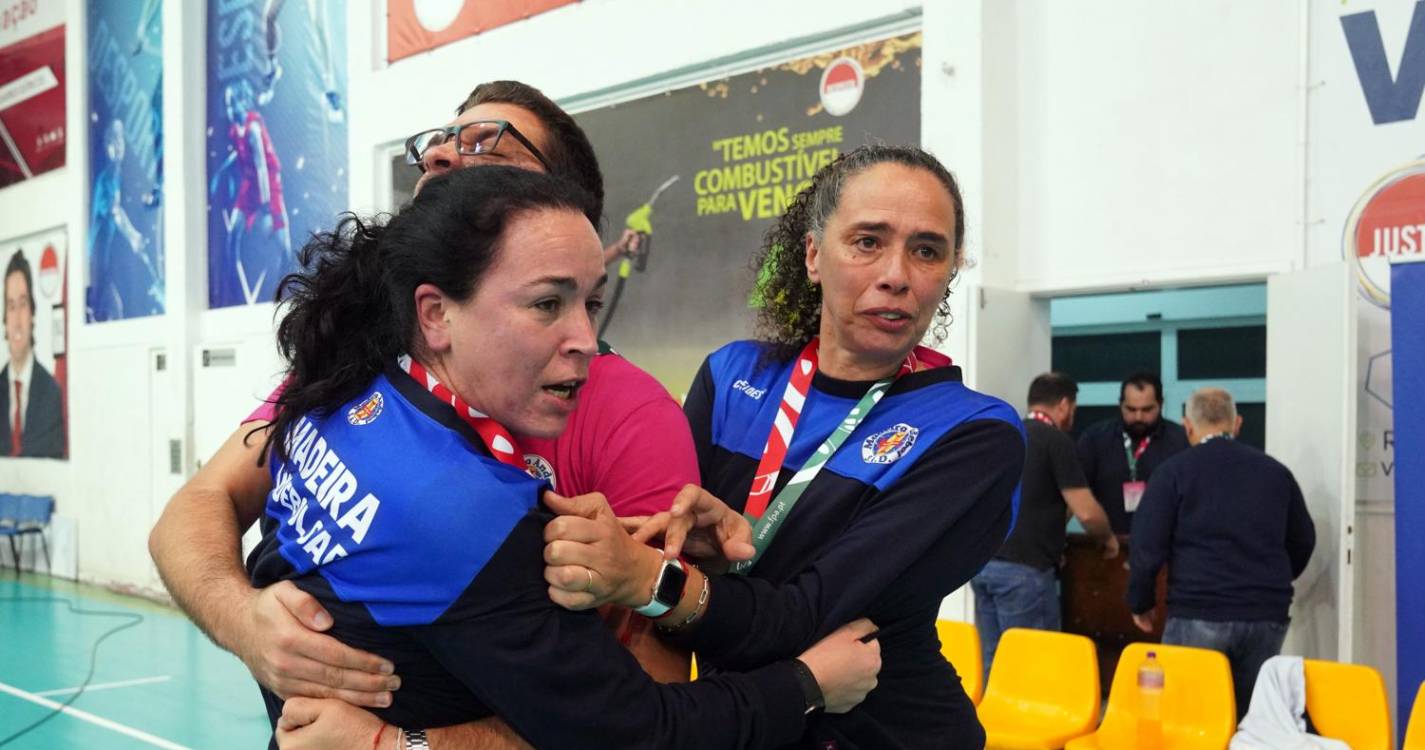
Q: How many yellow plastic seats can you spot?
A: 5